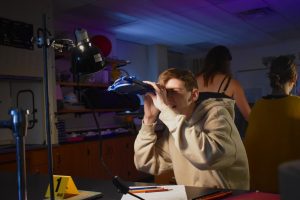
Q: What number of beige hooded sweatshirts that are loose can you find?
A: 1